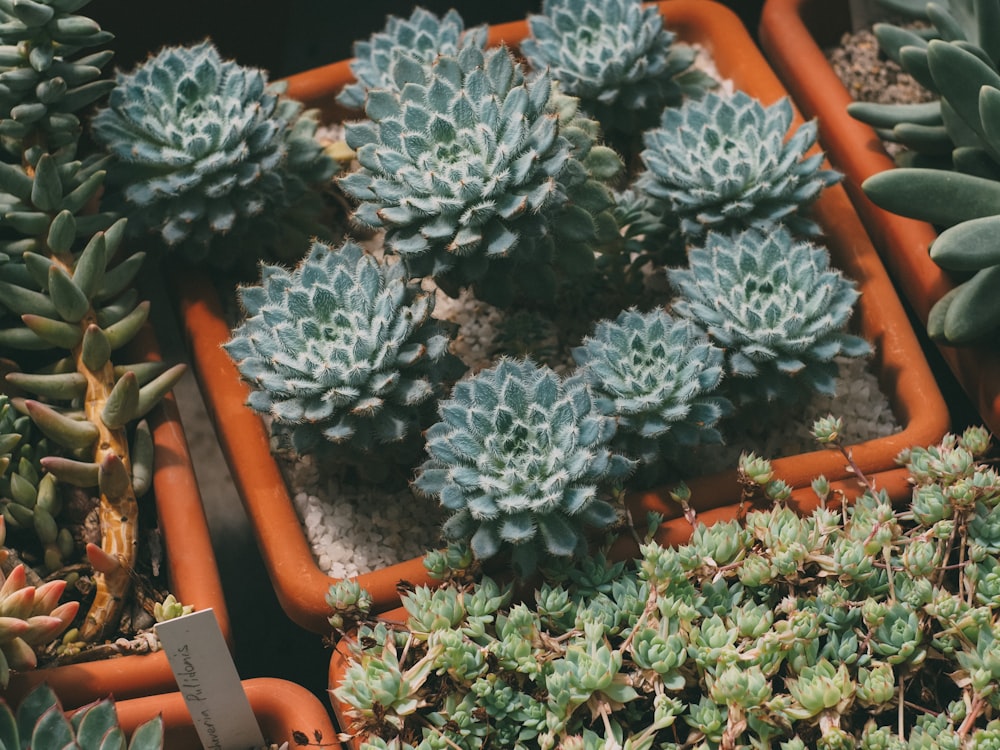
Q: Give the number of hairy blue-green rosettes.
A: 9